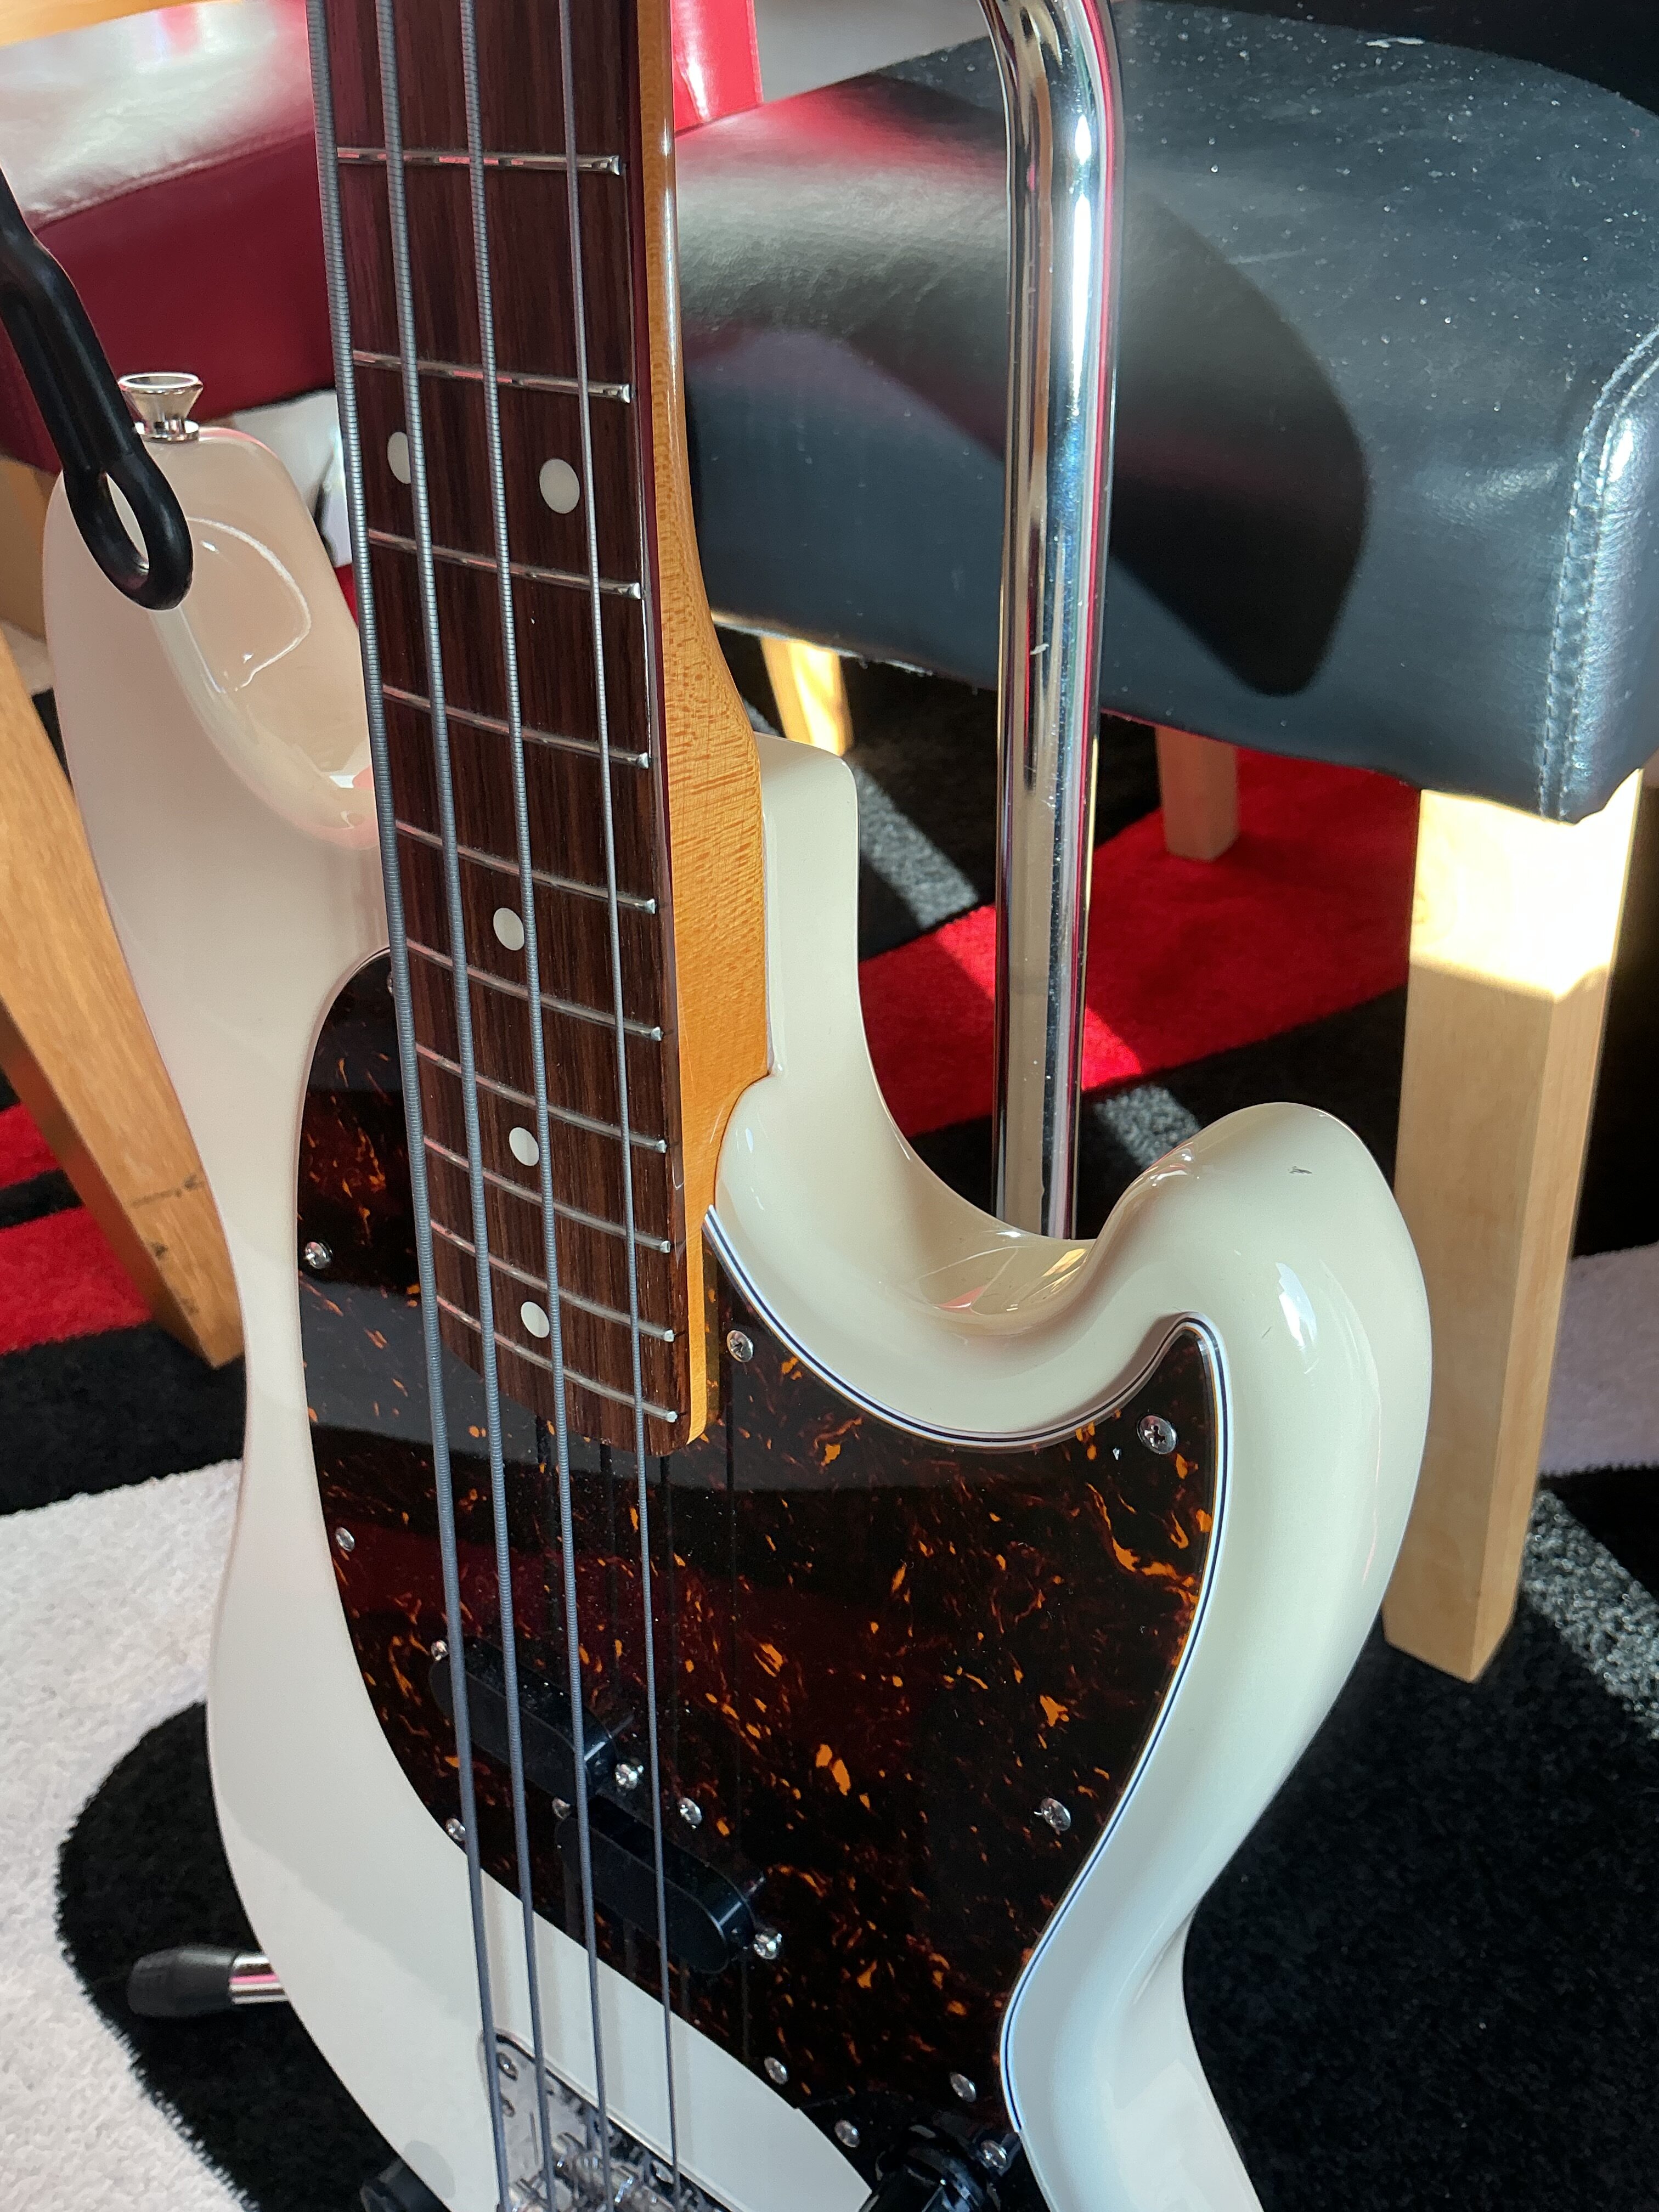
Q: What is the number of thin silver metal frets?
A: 10